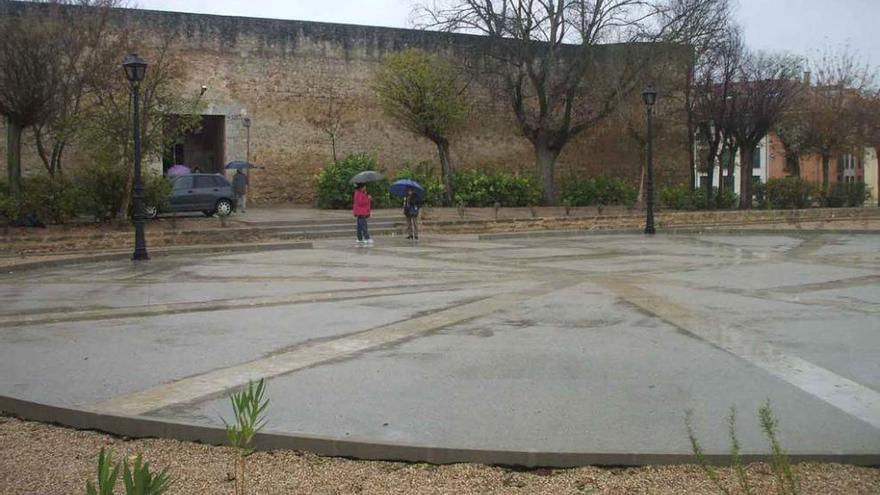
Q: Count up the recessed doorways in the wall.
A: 1